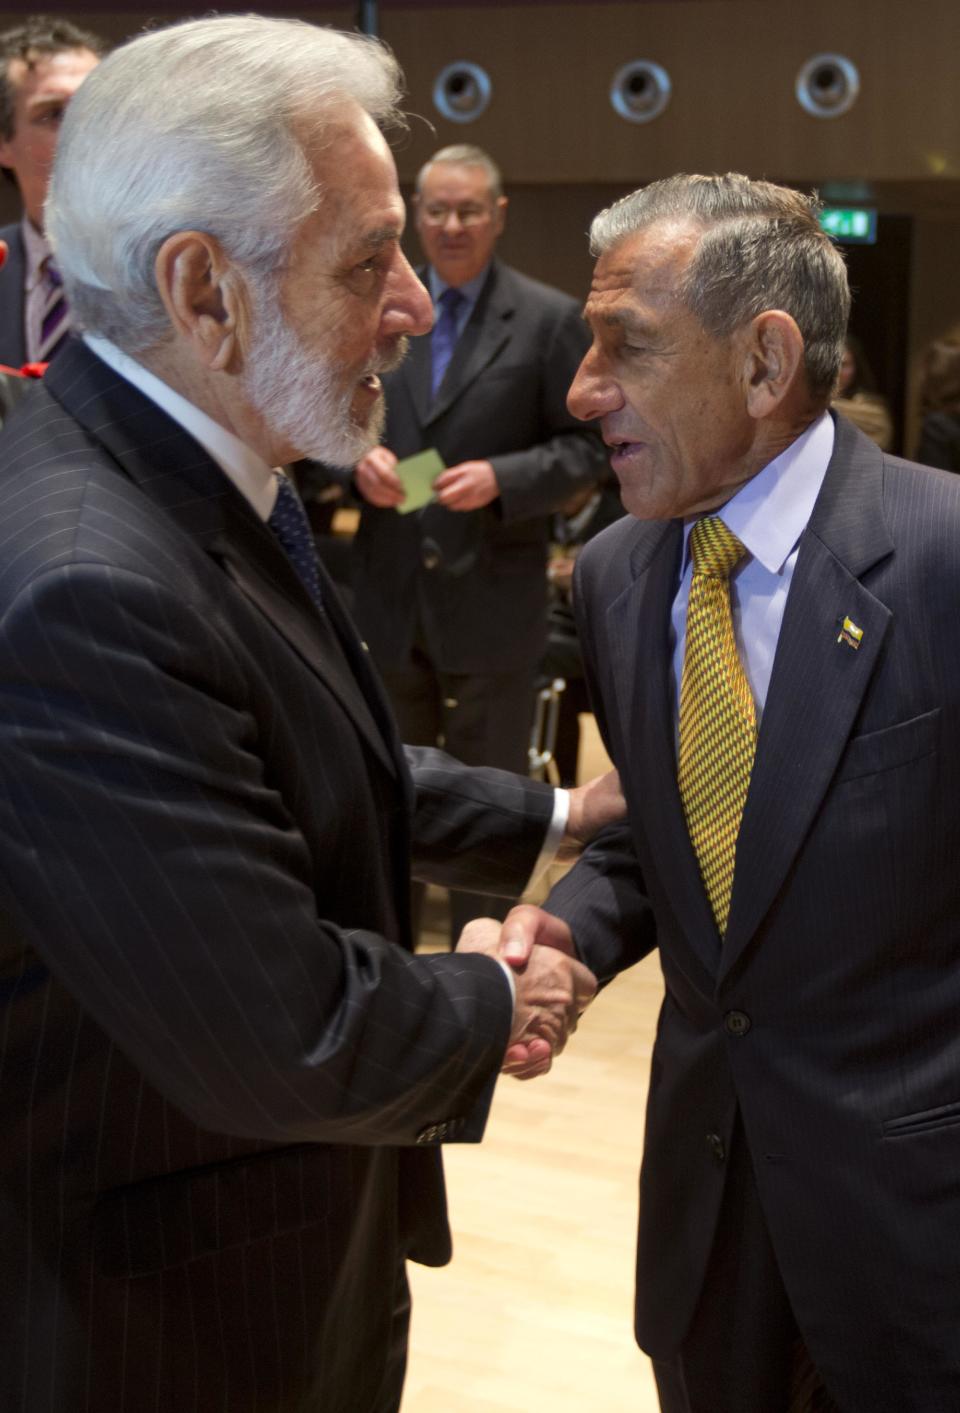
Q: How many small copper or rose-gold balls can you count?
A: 0